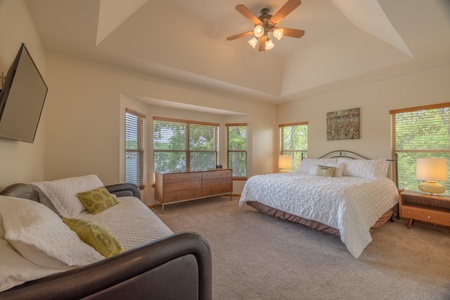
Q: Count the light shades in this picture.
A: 6